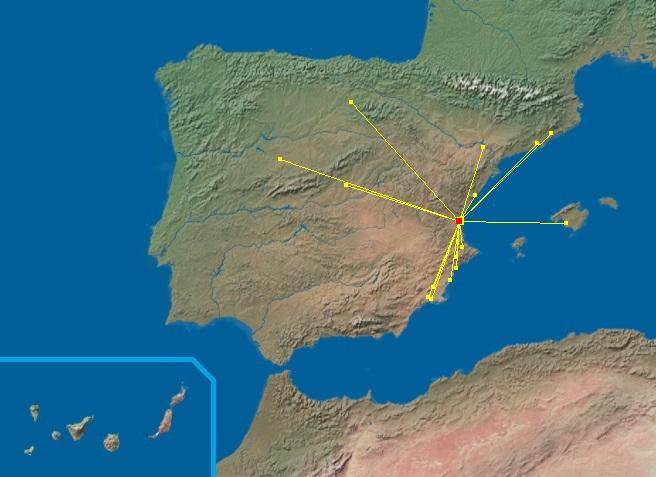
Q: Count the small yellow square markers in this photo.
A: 15